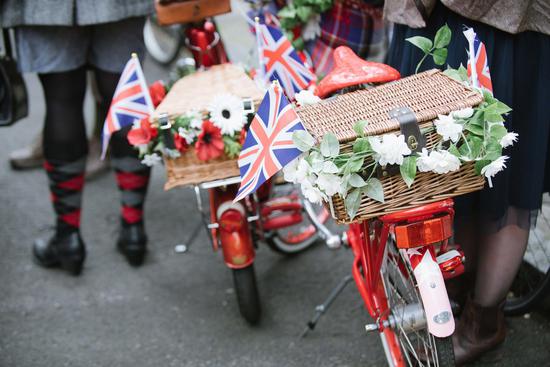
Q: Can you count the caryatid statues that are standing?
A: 0